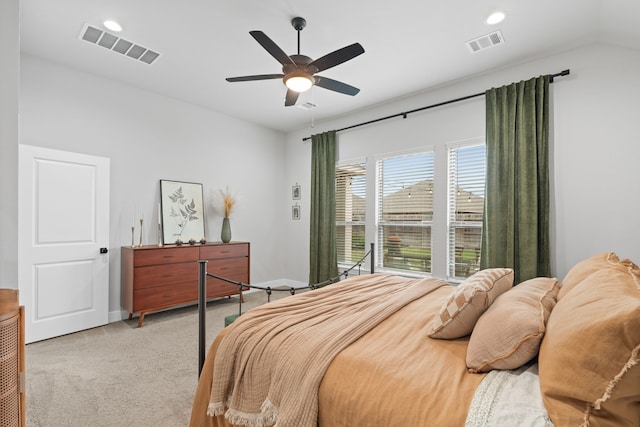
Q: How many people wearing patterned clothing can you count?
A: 0